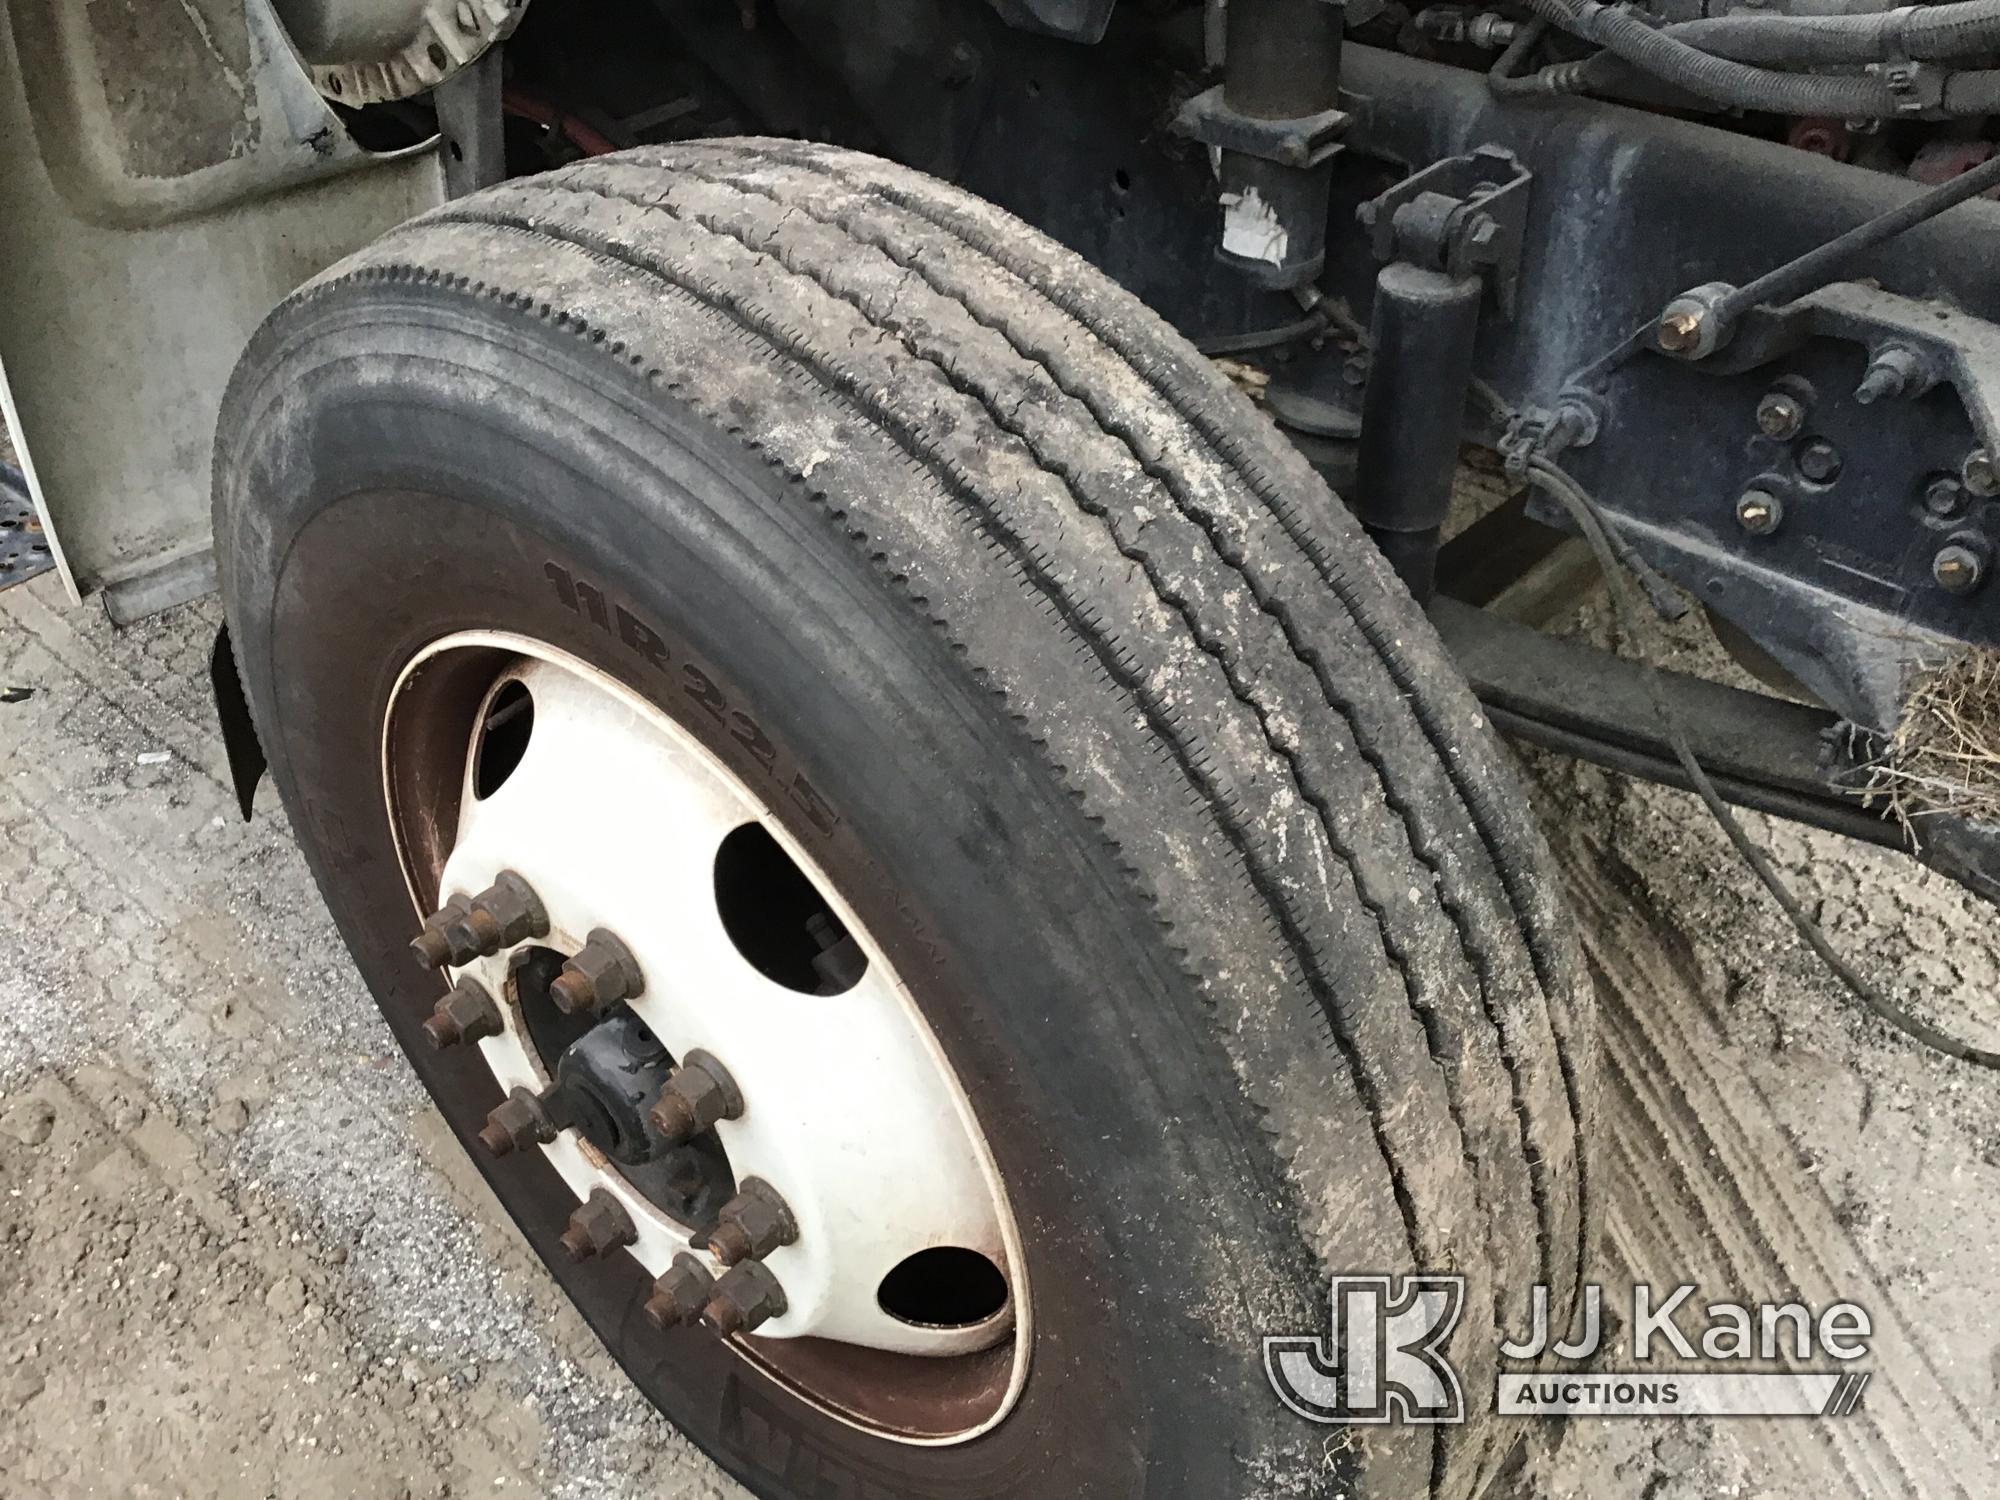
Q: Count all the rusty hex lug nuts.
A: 10